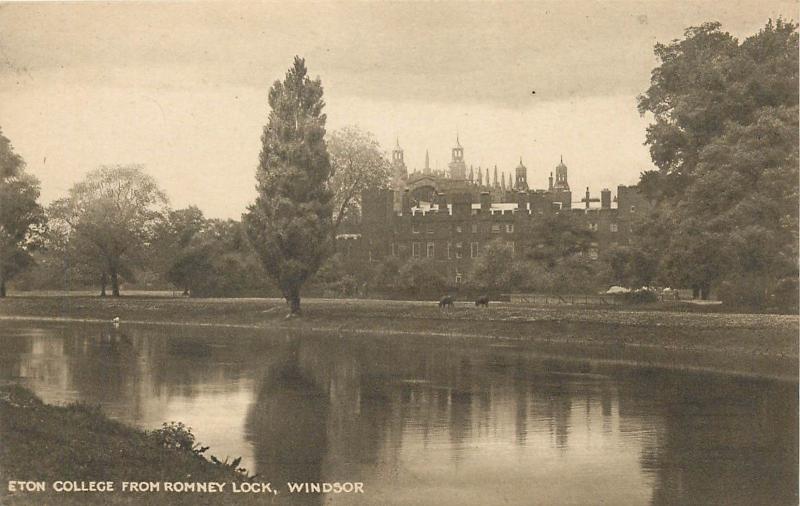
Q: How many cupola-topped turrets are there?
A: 4